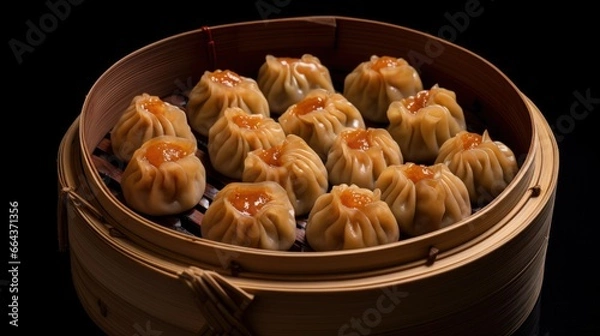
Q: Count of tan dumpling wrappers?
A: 14